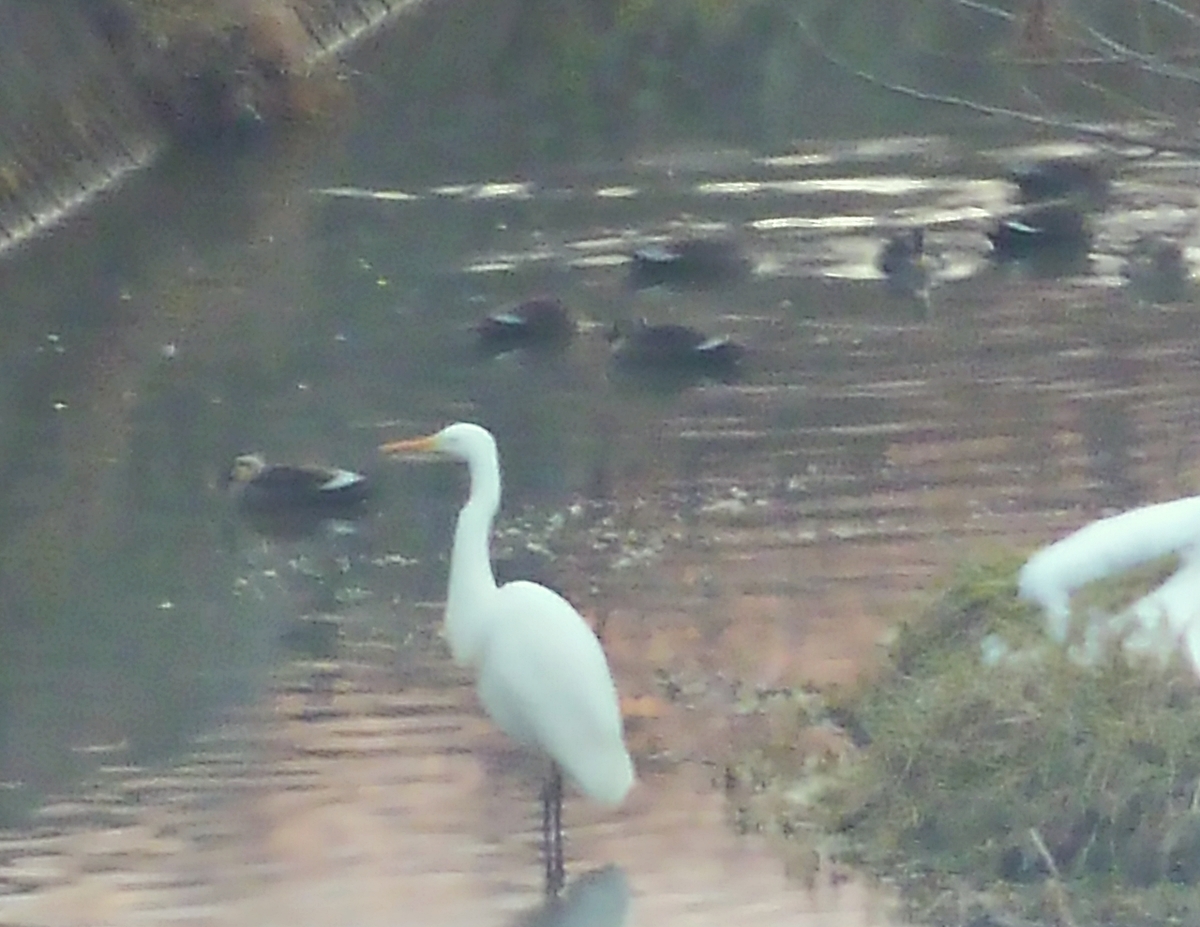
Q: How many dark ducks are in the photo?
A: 8